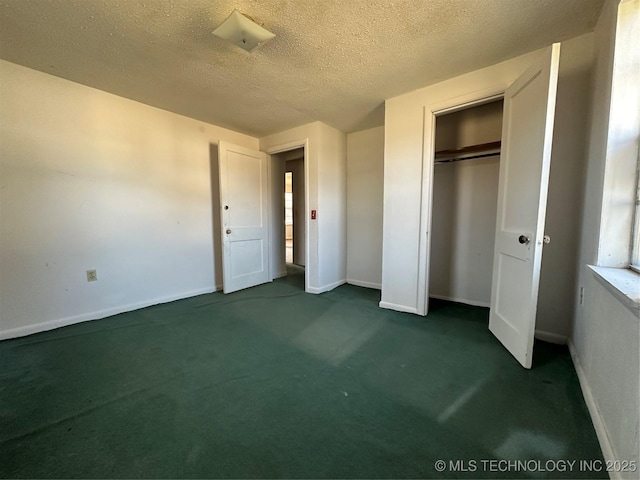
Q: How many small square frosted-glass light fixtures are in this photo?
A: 1